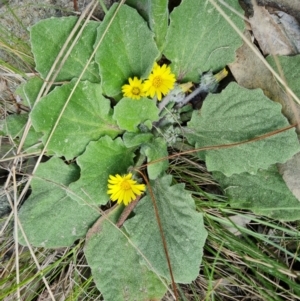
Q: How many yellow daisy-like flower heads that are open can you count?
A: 3